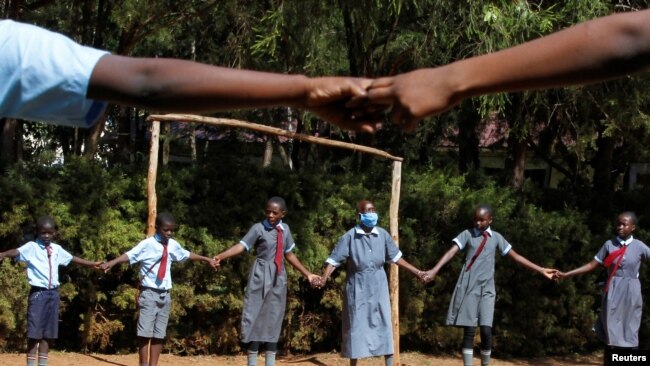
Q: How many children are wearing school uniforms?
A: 6